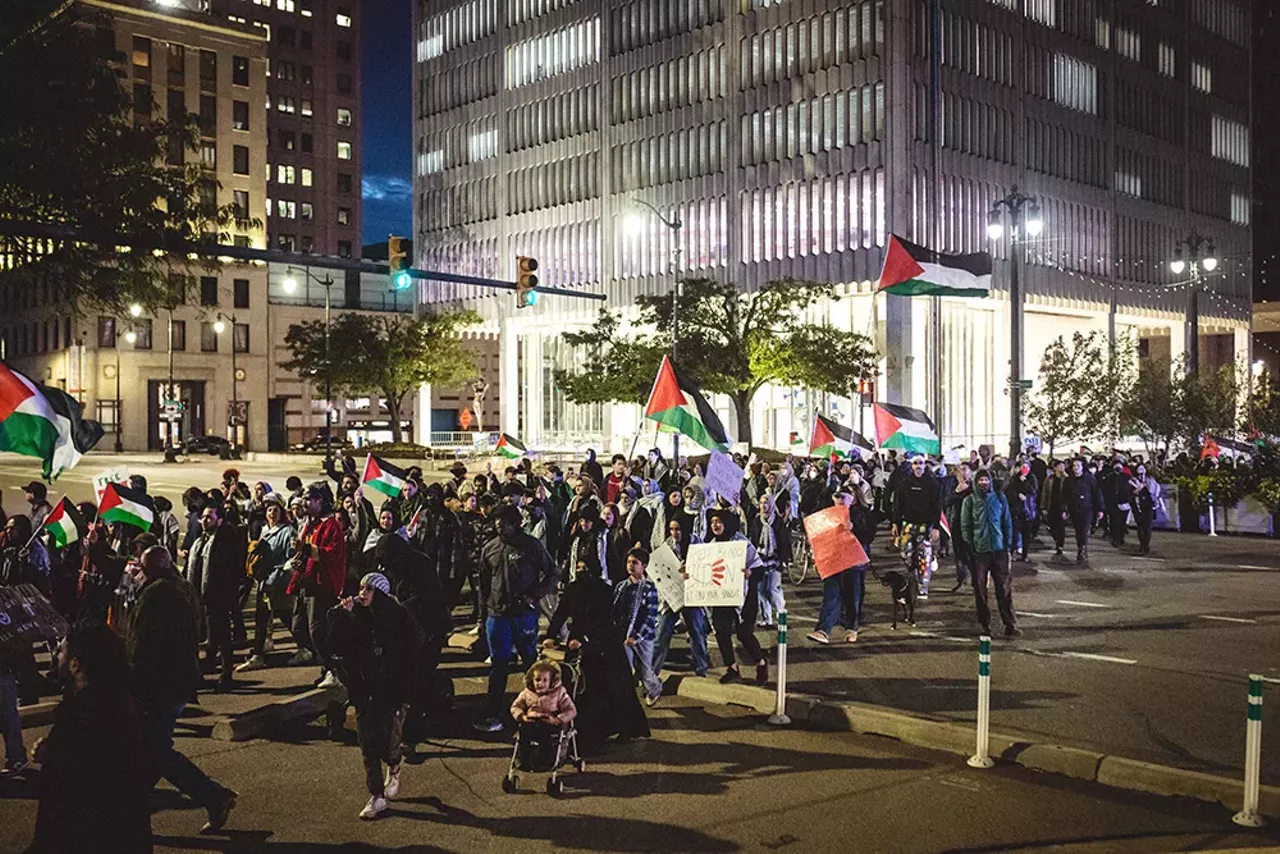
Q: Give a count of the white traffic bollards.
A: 4